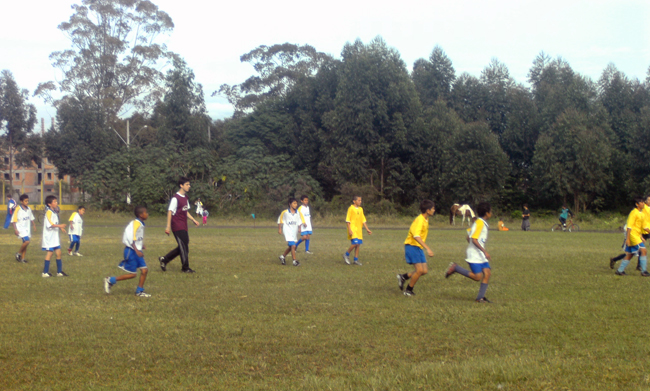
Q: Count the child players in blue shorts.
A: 10